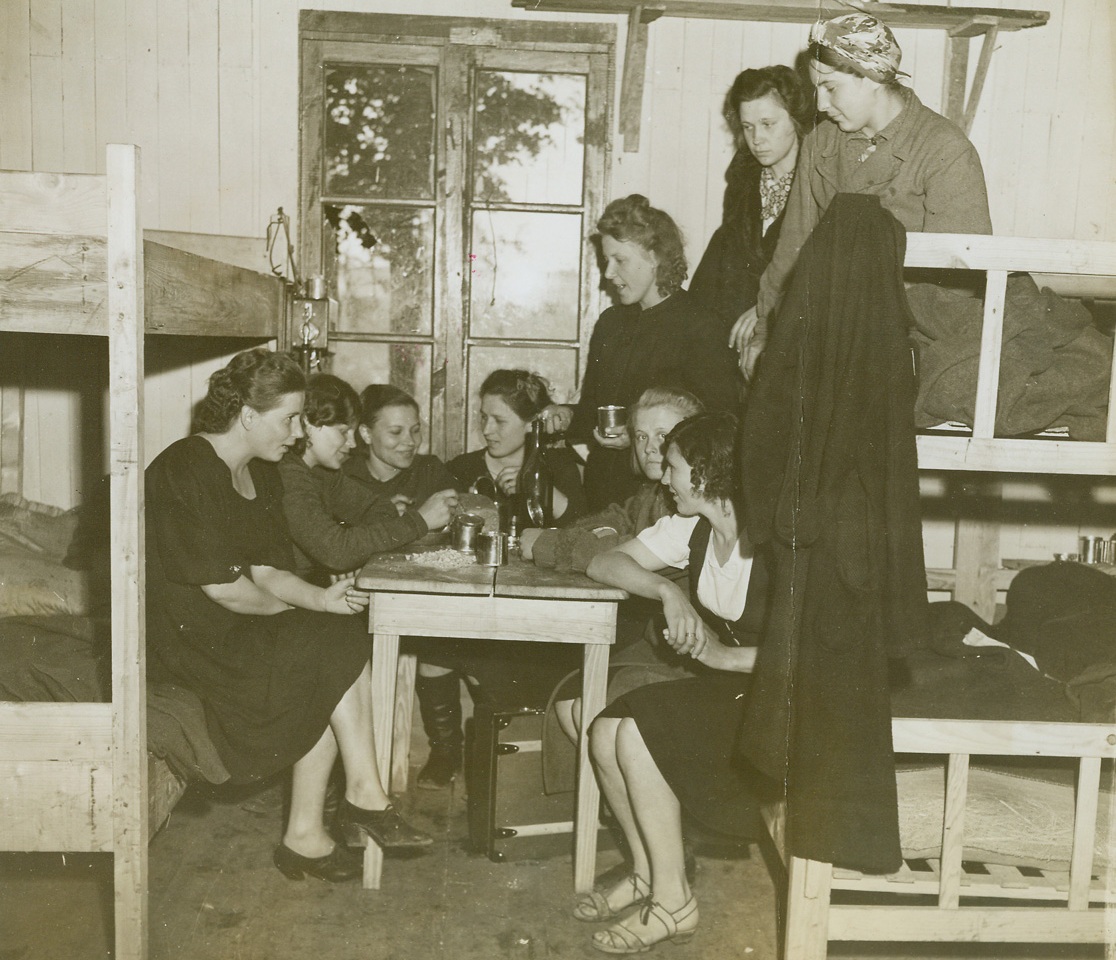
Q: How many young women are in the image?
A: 9